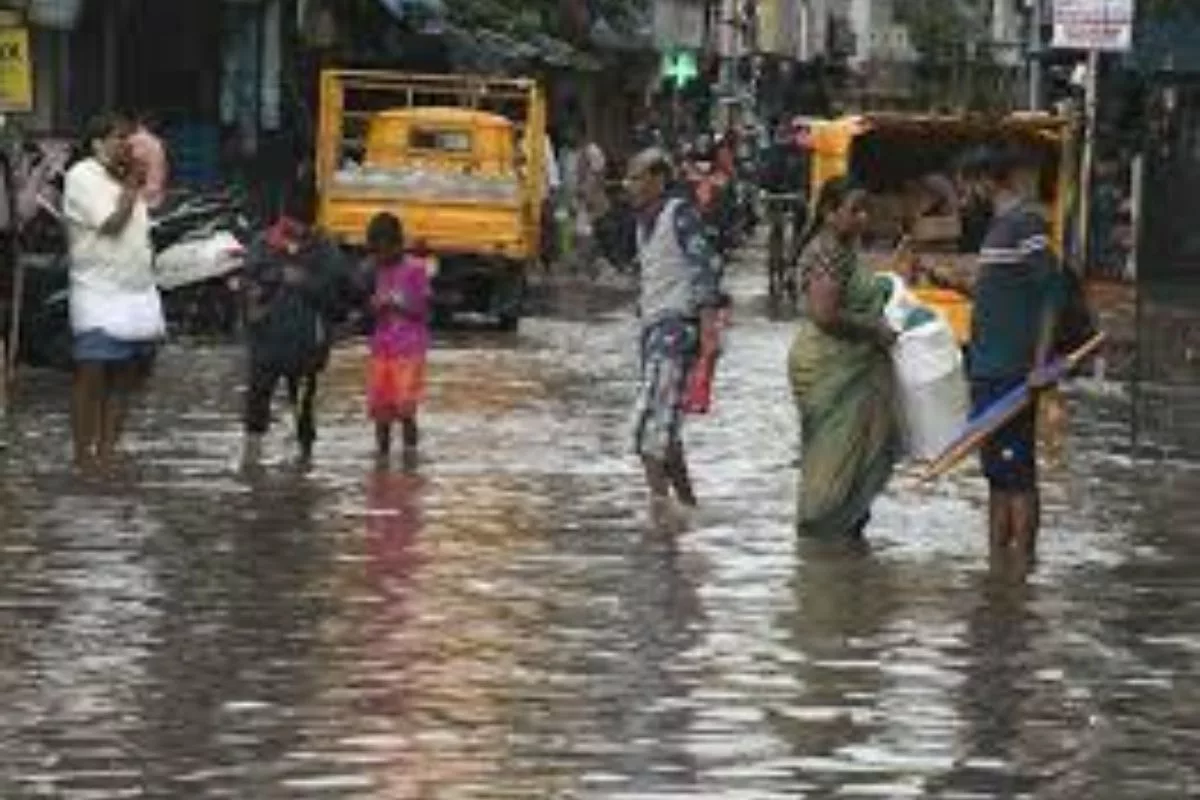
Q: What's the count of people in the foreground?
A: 6